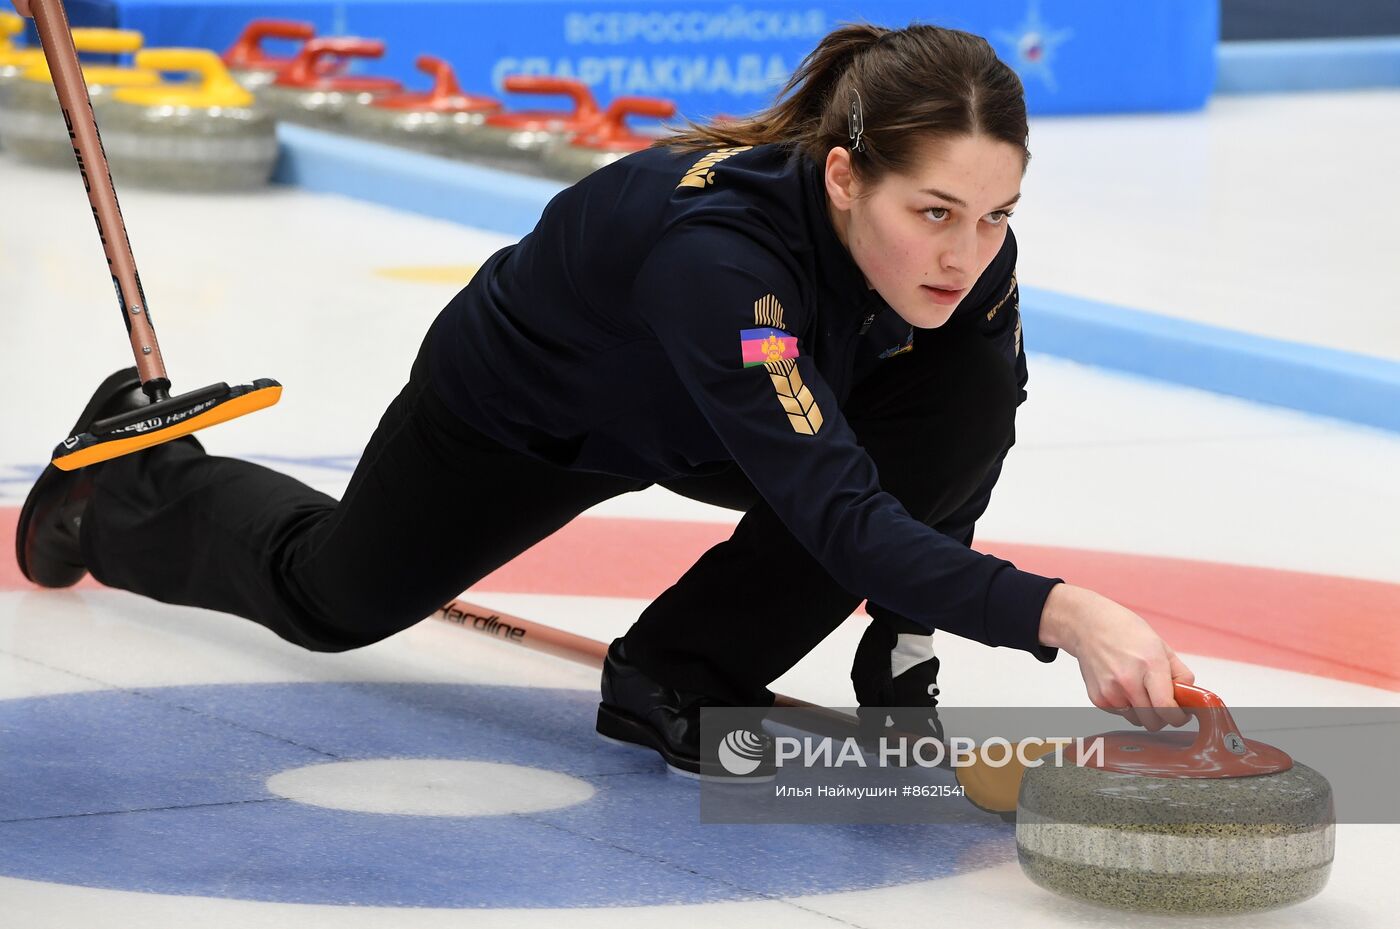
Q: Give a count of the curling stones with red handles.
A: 6